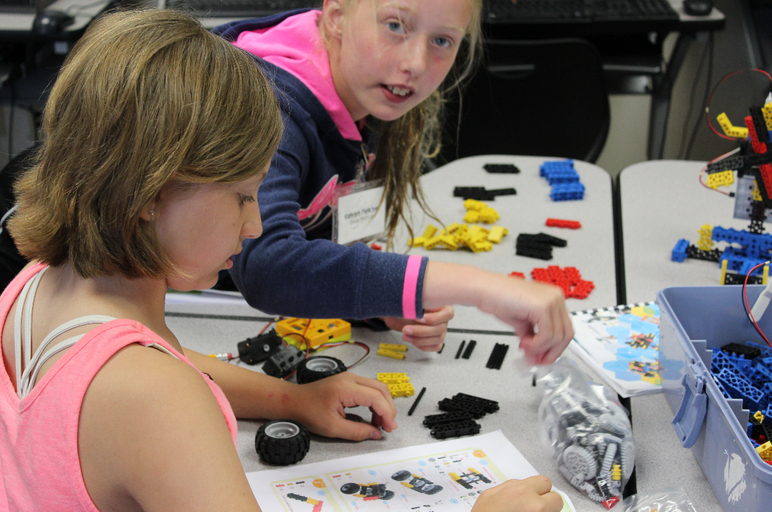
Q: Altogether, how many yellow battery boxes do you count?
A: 1